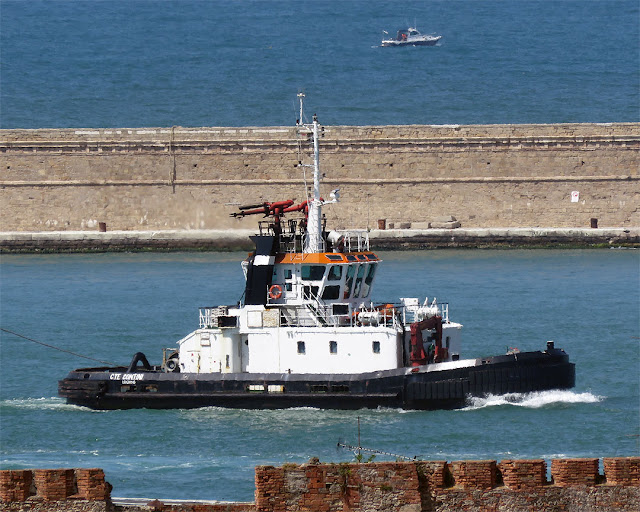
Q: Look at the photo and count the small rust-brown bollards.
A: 3